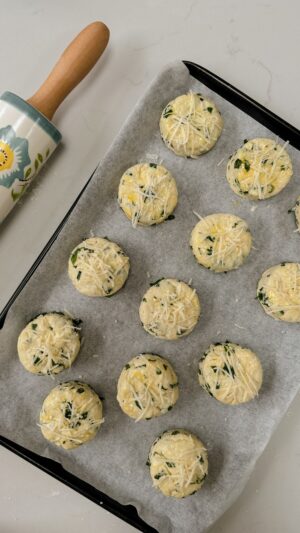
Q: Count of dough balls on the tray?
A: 13